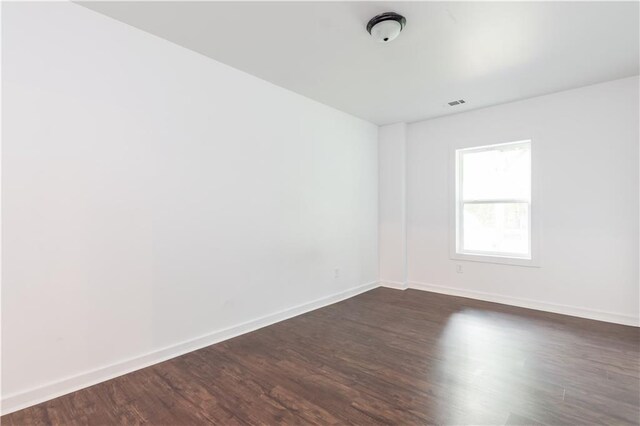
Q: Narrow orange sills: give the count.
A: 0